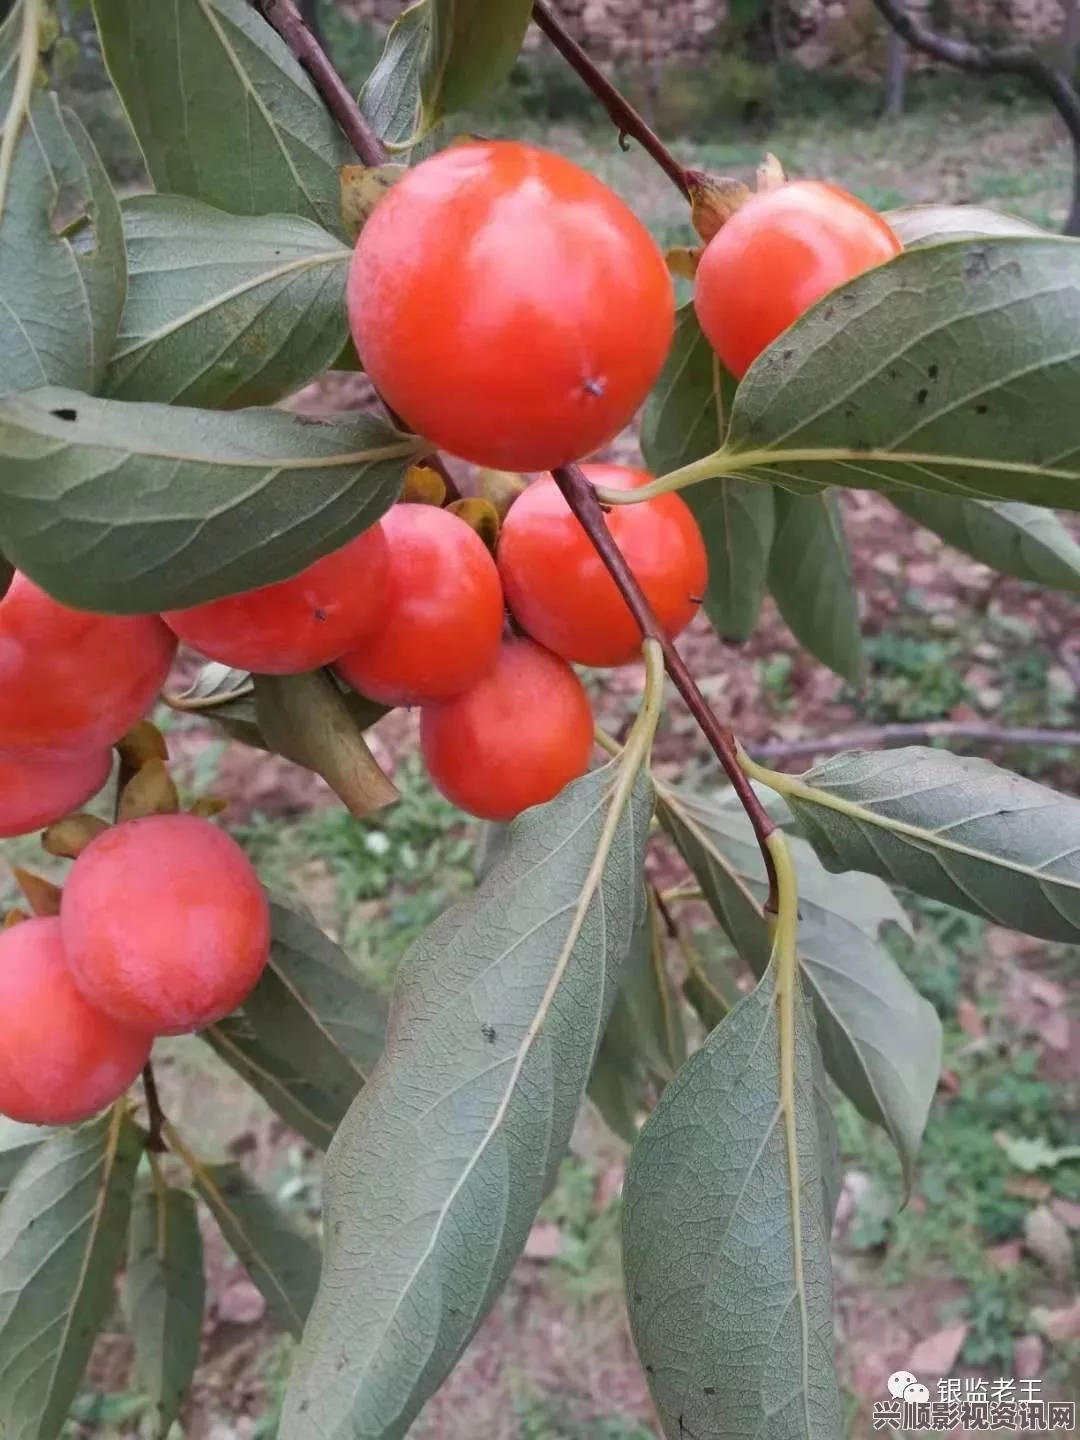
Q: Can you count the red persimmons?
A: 10